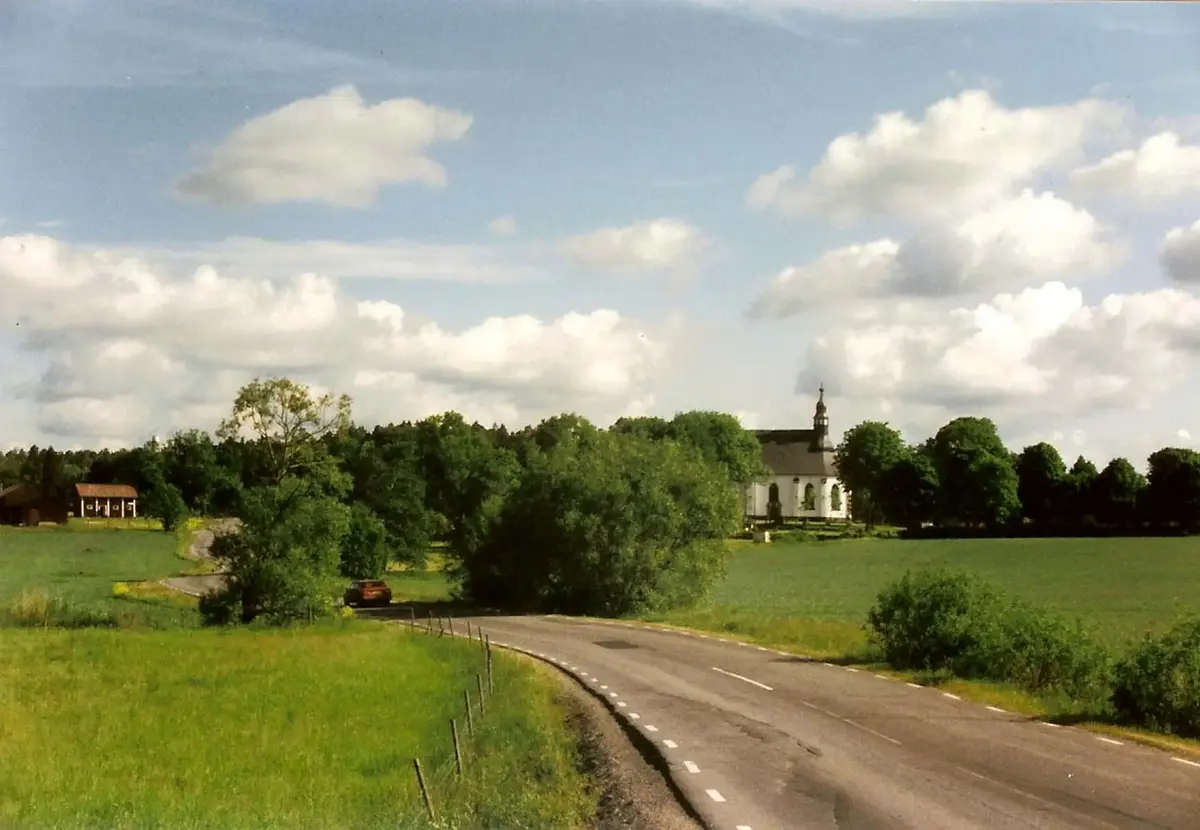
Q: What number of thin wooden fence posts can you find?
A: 12